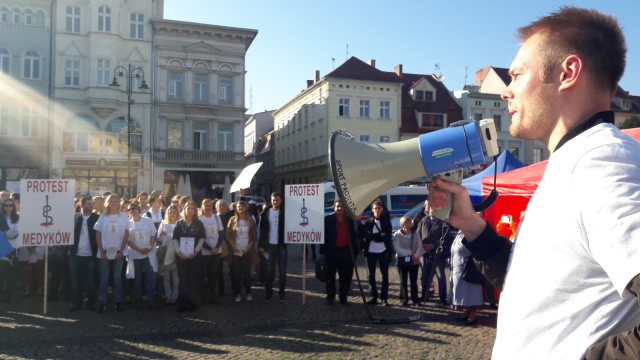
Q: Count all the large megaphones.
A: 1